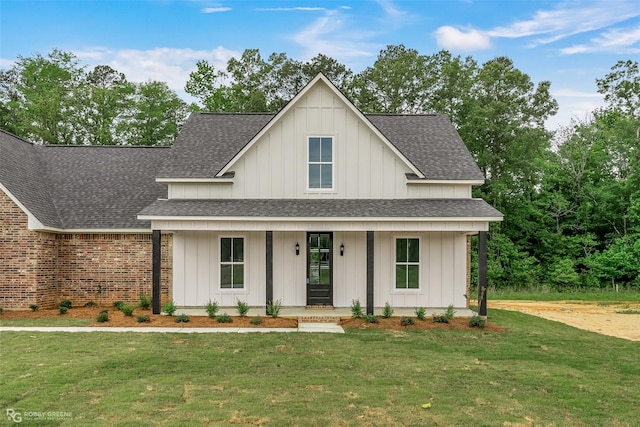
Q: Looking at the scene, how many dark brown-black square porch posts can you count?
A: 4